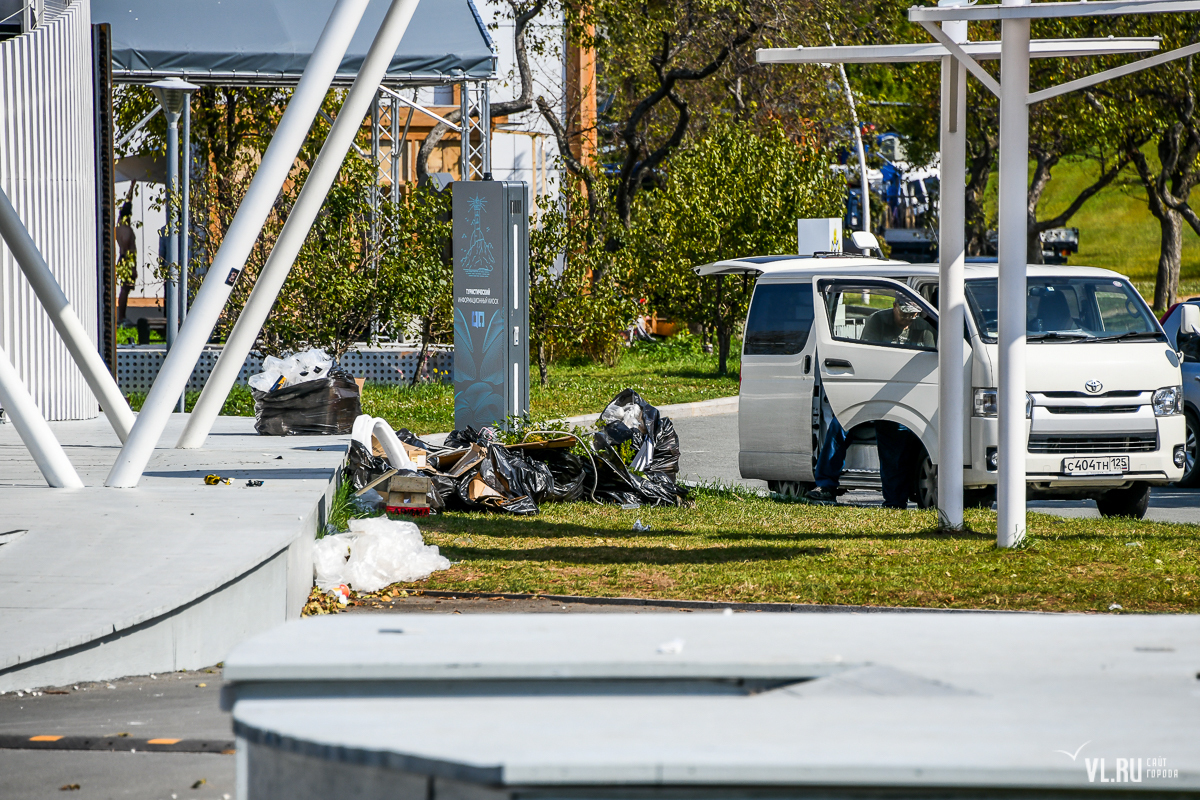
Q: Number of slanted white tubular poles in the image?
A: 4